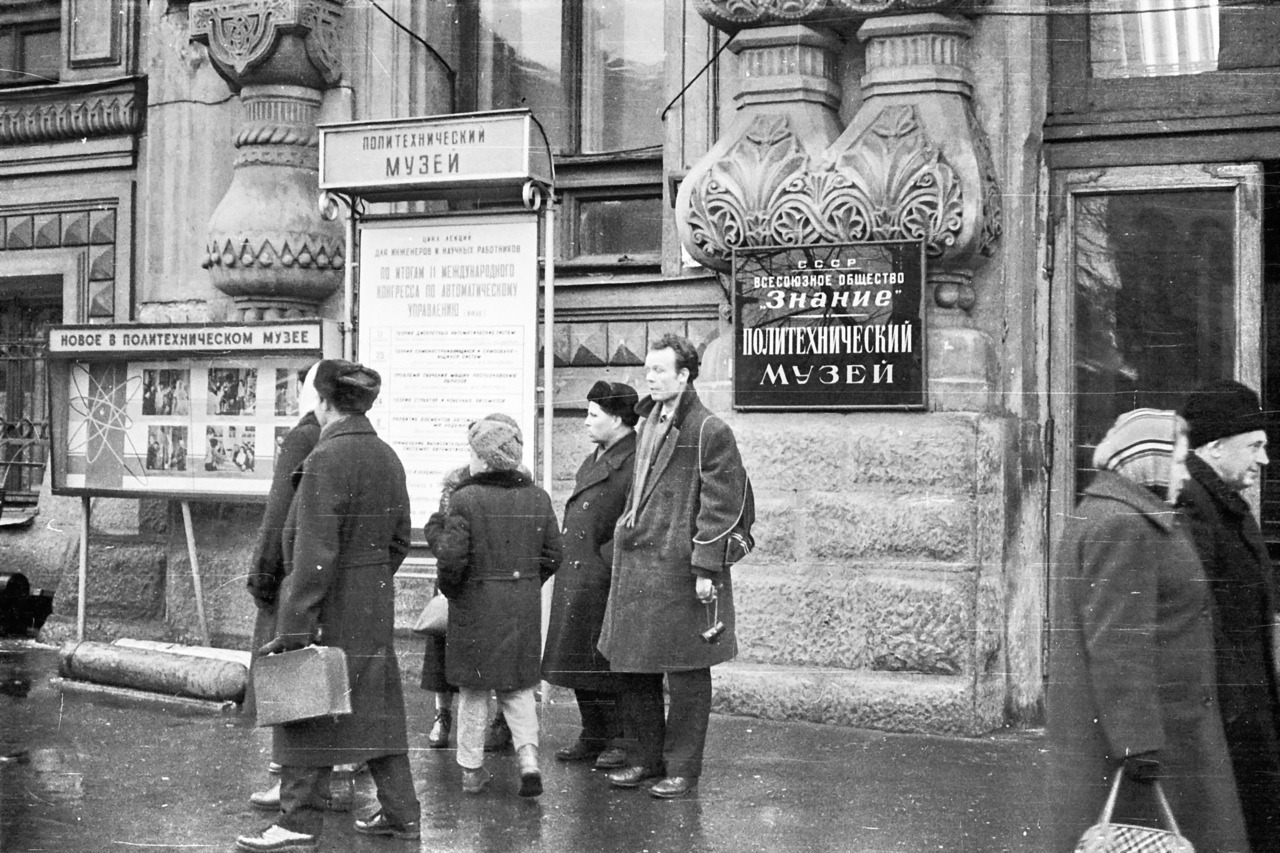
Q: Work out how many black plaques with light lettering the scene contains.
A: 1